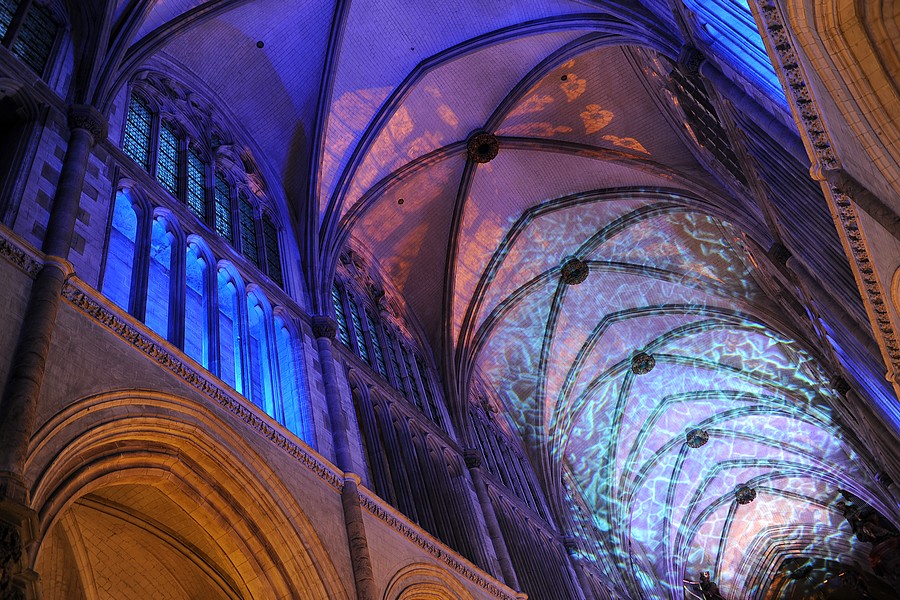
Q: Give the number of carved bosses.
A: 5